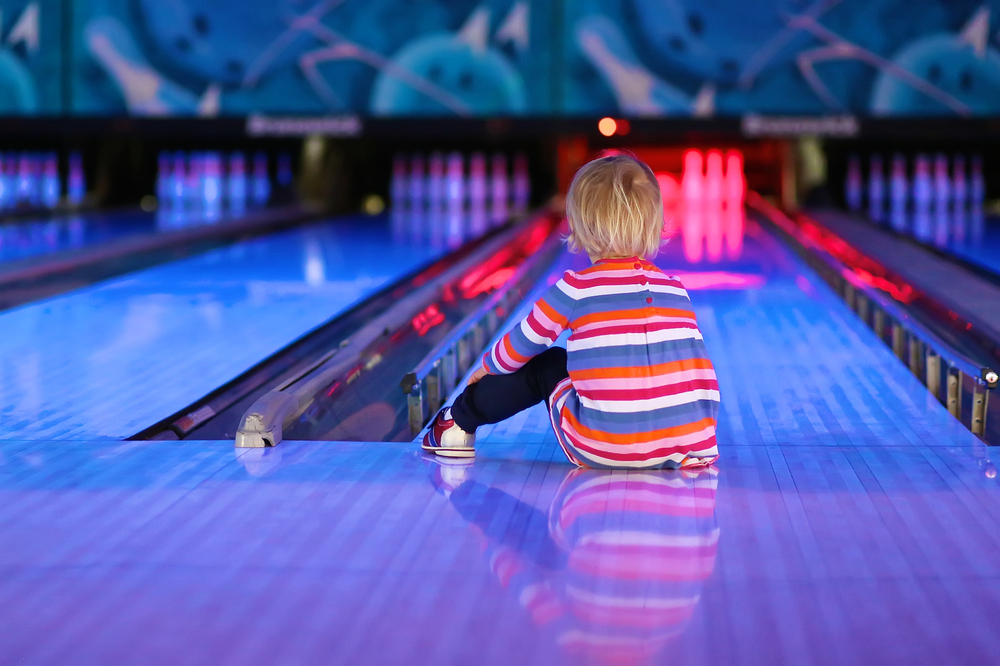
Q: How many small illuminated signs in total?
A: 2